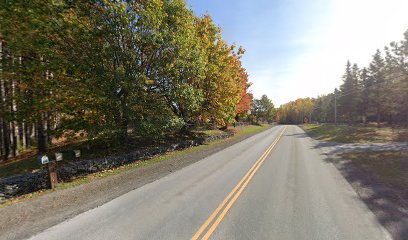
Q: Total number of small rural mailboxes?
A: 3